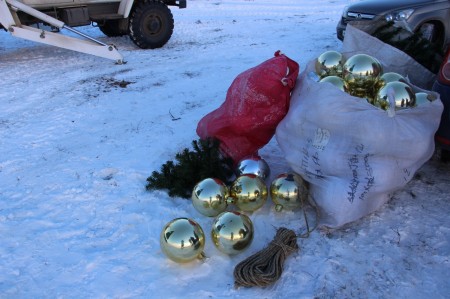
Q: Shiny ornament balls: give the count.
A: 12